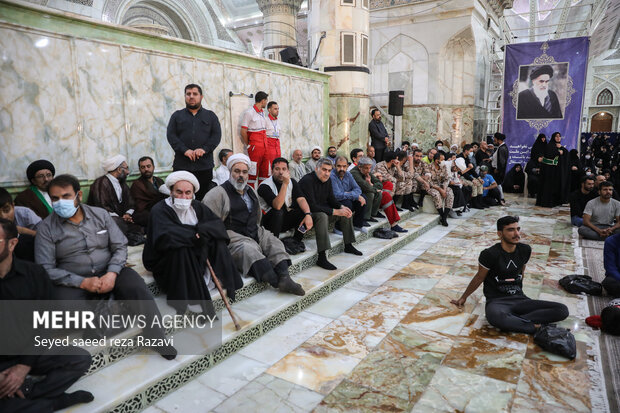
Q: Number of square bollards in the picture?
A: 0